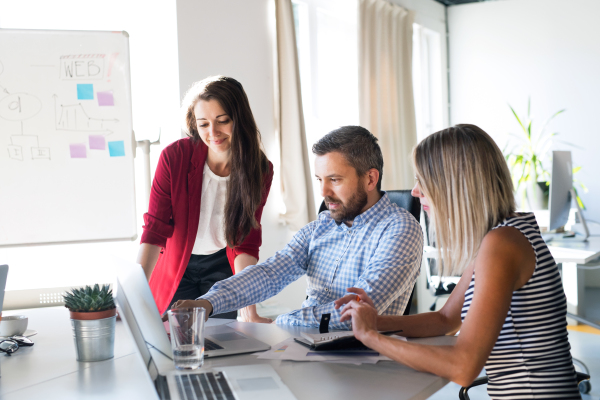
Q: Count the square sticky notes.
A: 5